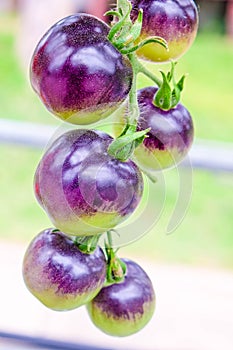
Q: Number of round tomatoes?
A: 6